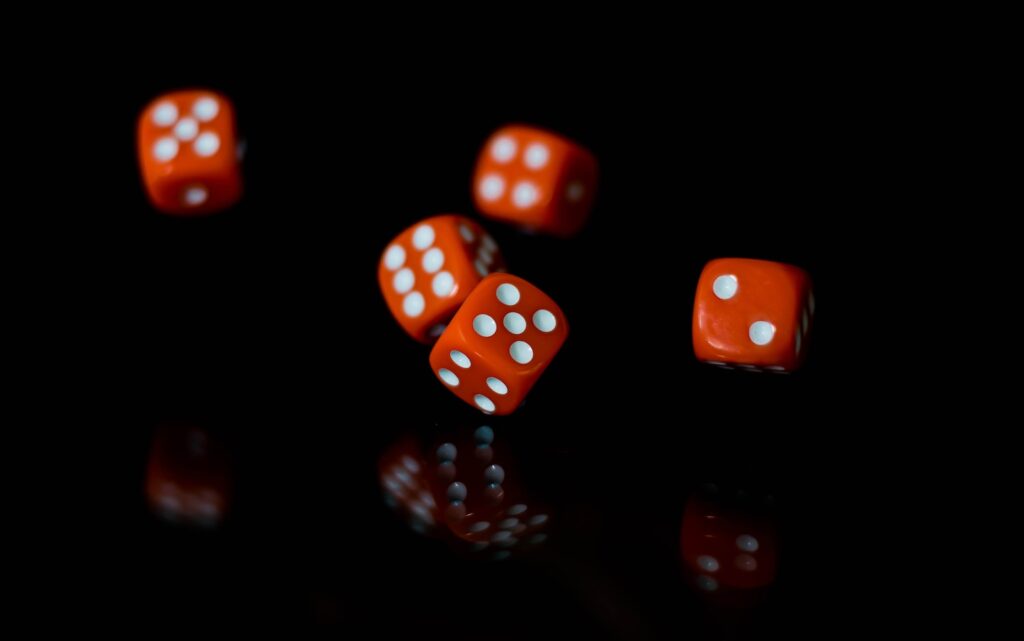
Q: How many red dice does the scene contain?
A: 5